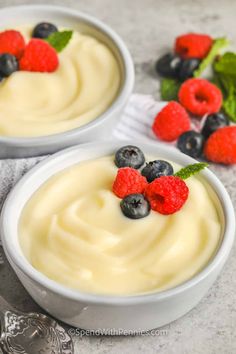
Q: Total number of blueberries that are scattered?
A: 4